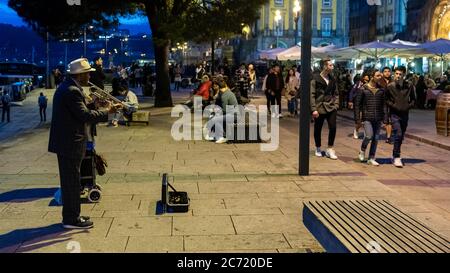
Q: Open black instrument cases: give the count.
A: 1